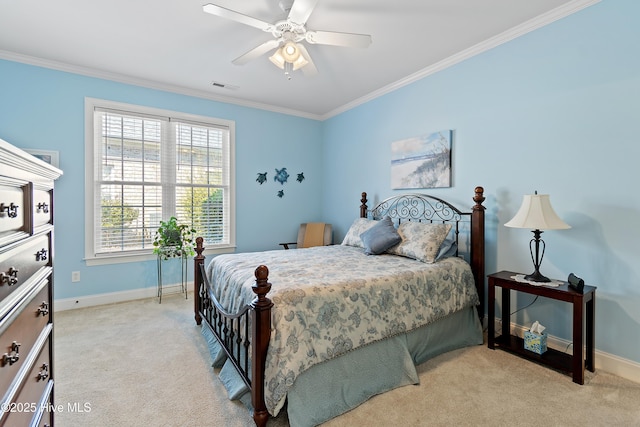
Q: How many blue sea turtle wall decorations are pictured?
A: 4